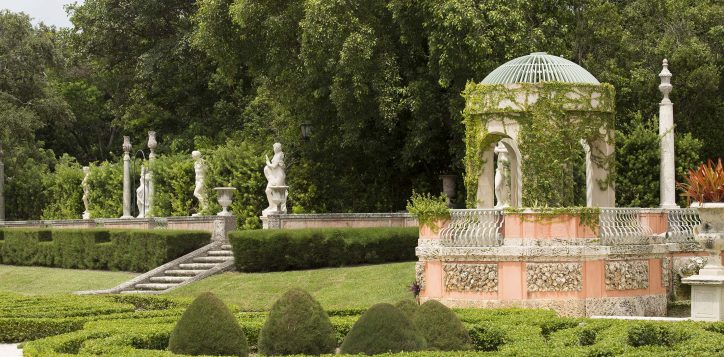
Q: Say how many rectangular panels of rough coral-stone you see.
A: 3